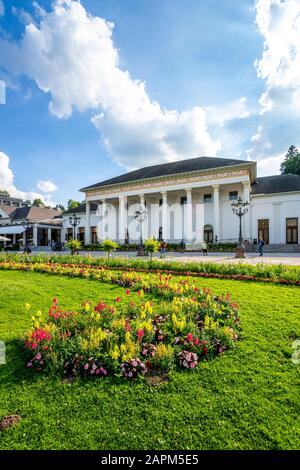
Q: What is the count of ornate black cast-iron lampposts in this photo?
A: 4